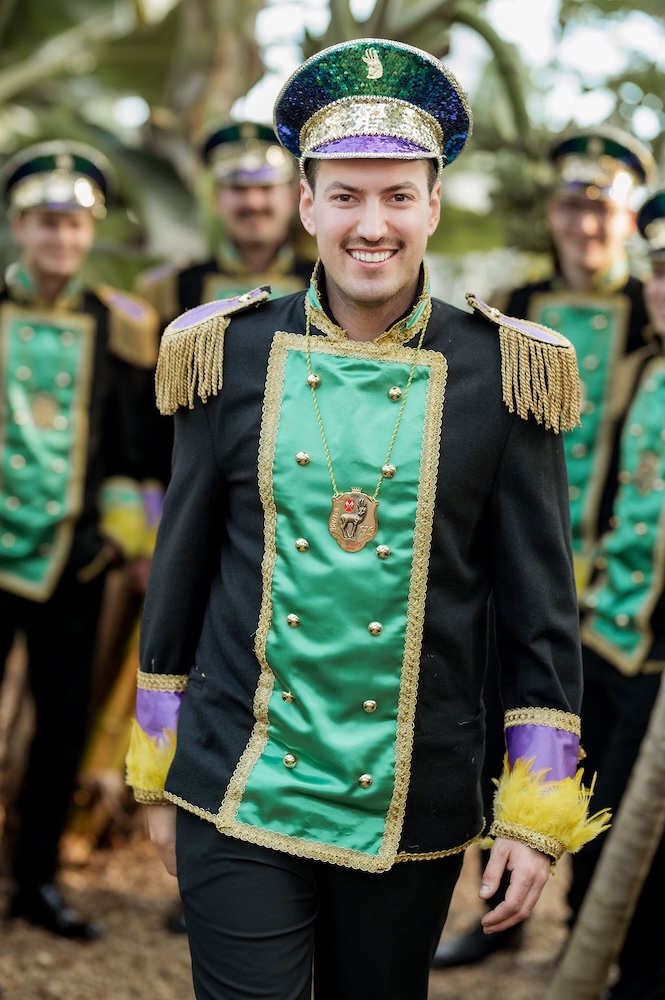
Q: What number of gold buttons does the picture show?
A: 12